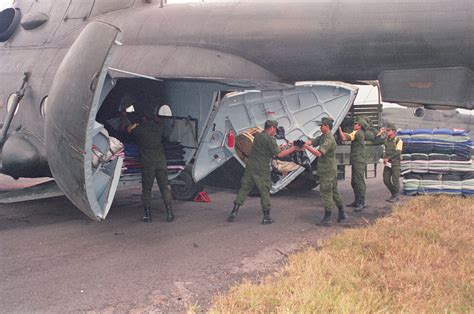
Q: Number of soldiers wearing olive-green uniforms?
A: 5